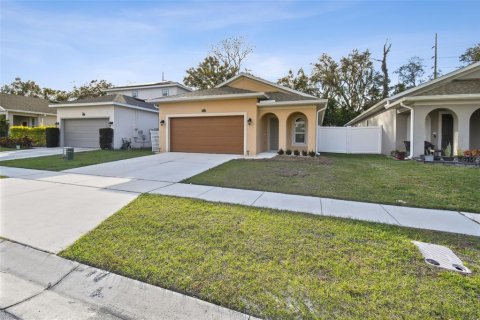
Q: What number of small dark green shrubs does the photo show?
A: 5